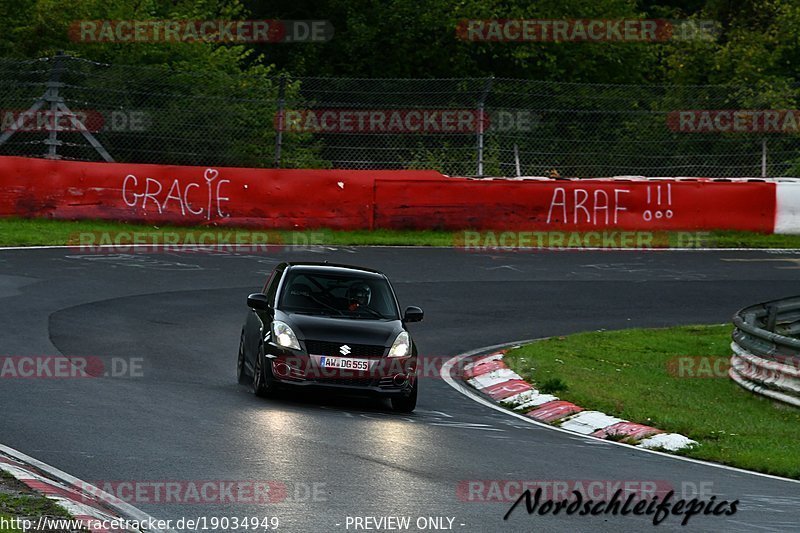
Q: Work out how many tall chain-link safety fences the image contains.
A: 1